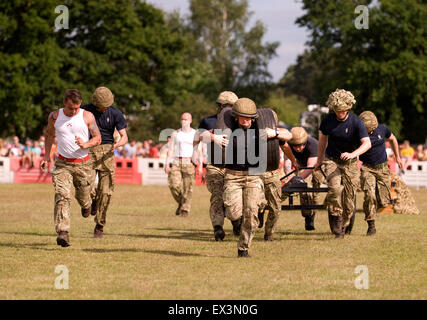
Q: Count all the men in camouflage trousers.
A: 9